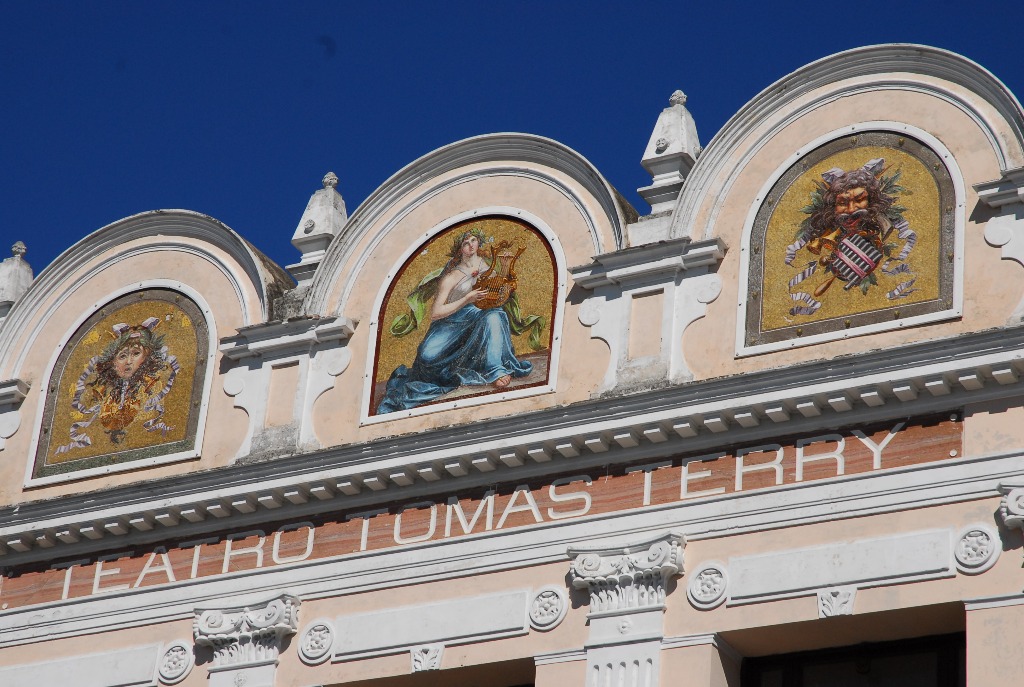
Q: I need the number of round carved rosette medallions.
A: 5